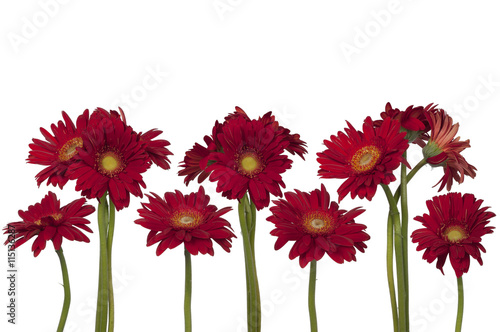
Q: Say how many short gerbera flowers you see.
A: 4